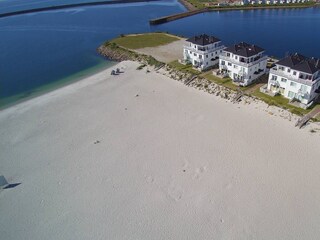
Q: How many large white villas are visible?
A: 3